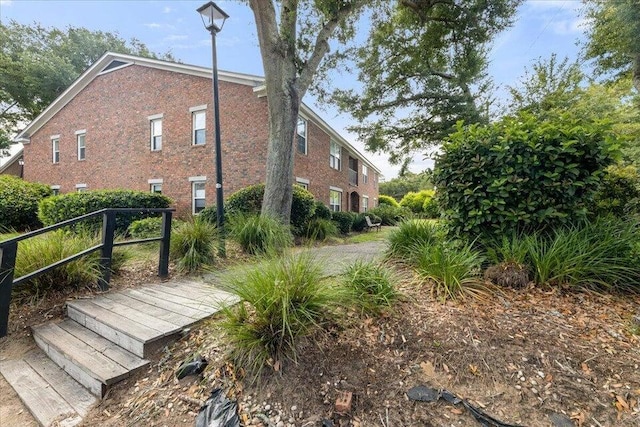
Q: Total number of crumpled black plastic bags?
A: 2